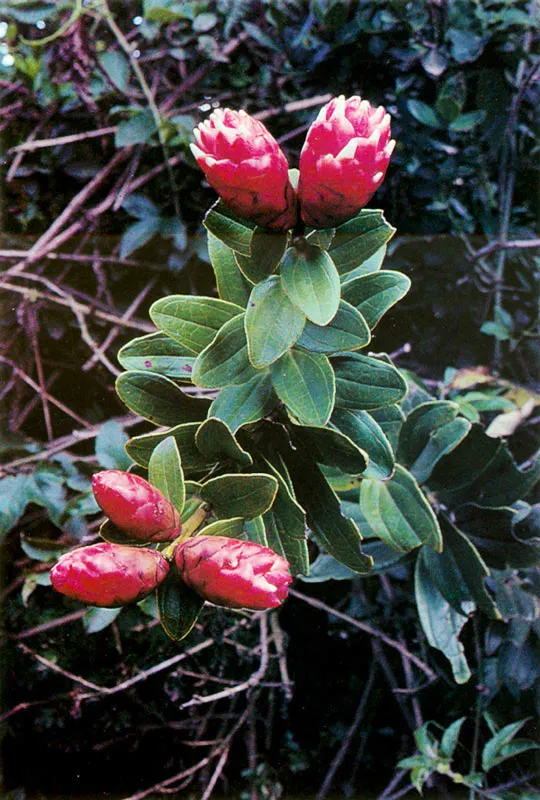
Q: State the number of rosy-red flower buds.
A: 5